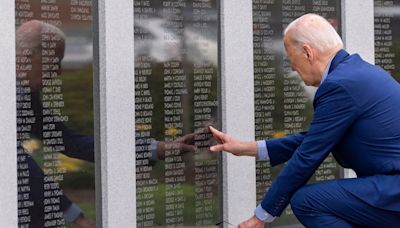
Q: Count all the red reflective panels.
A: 0